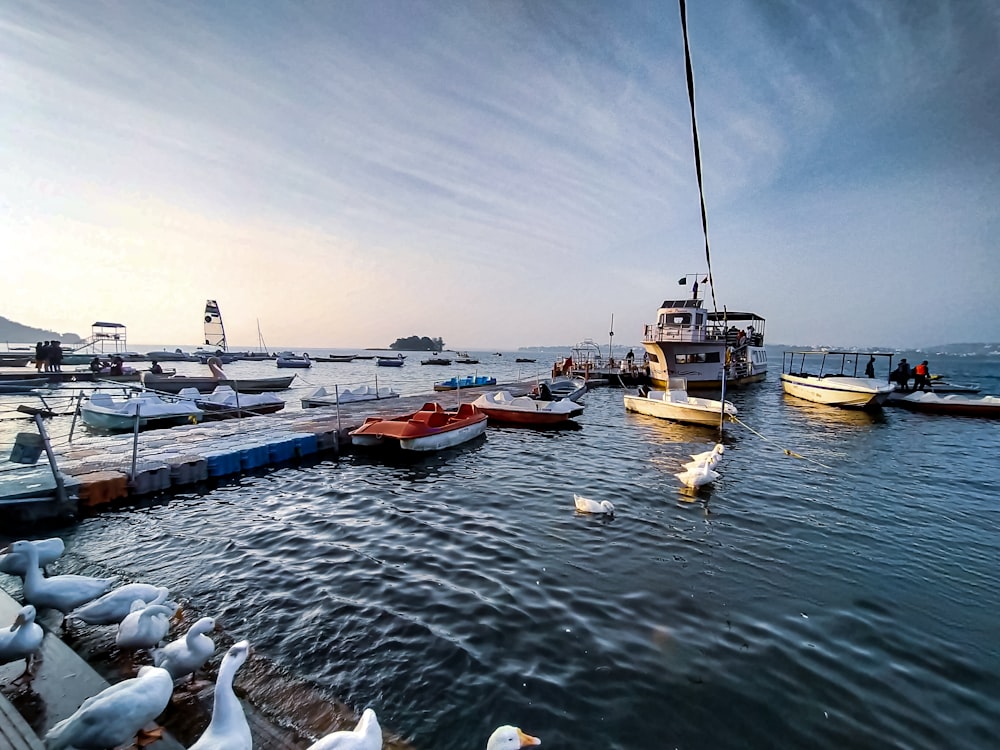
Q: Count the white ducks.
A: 14